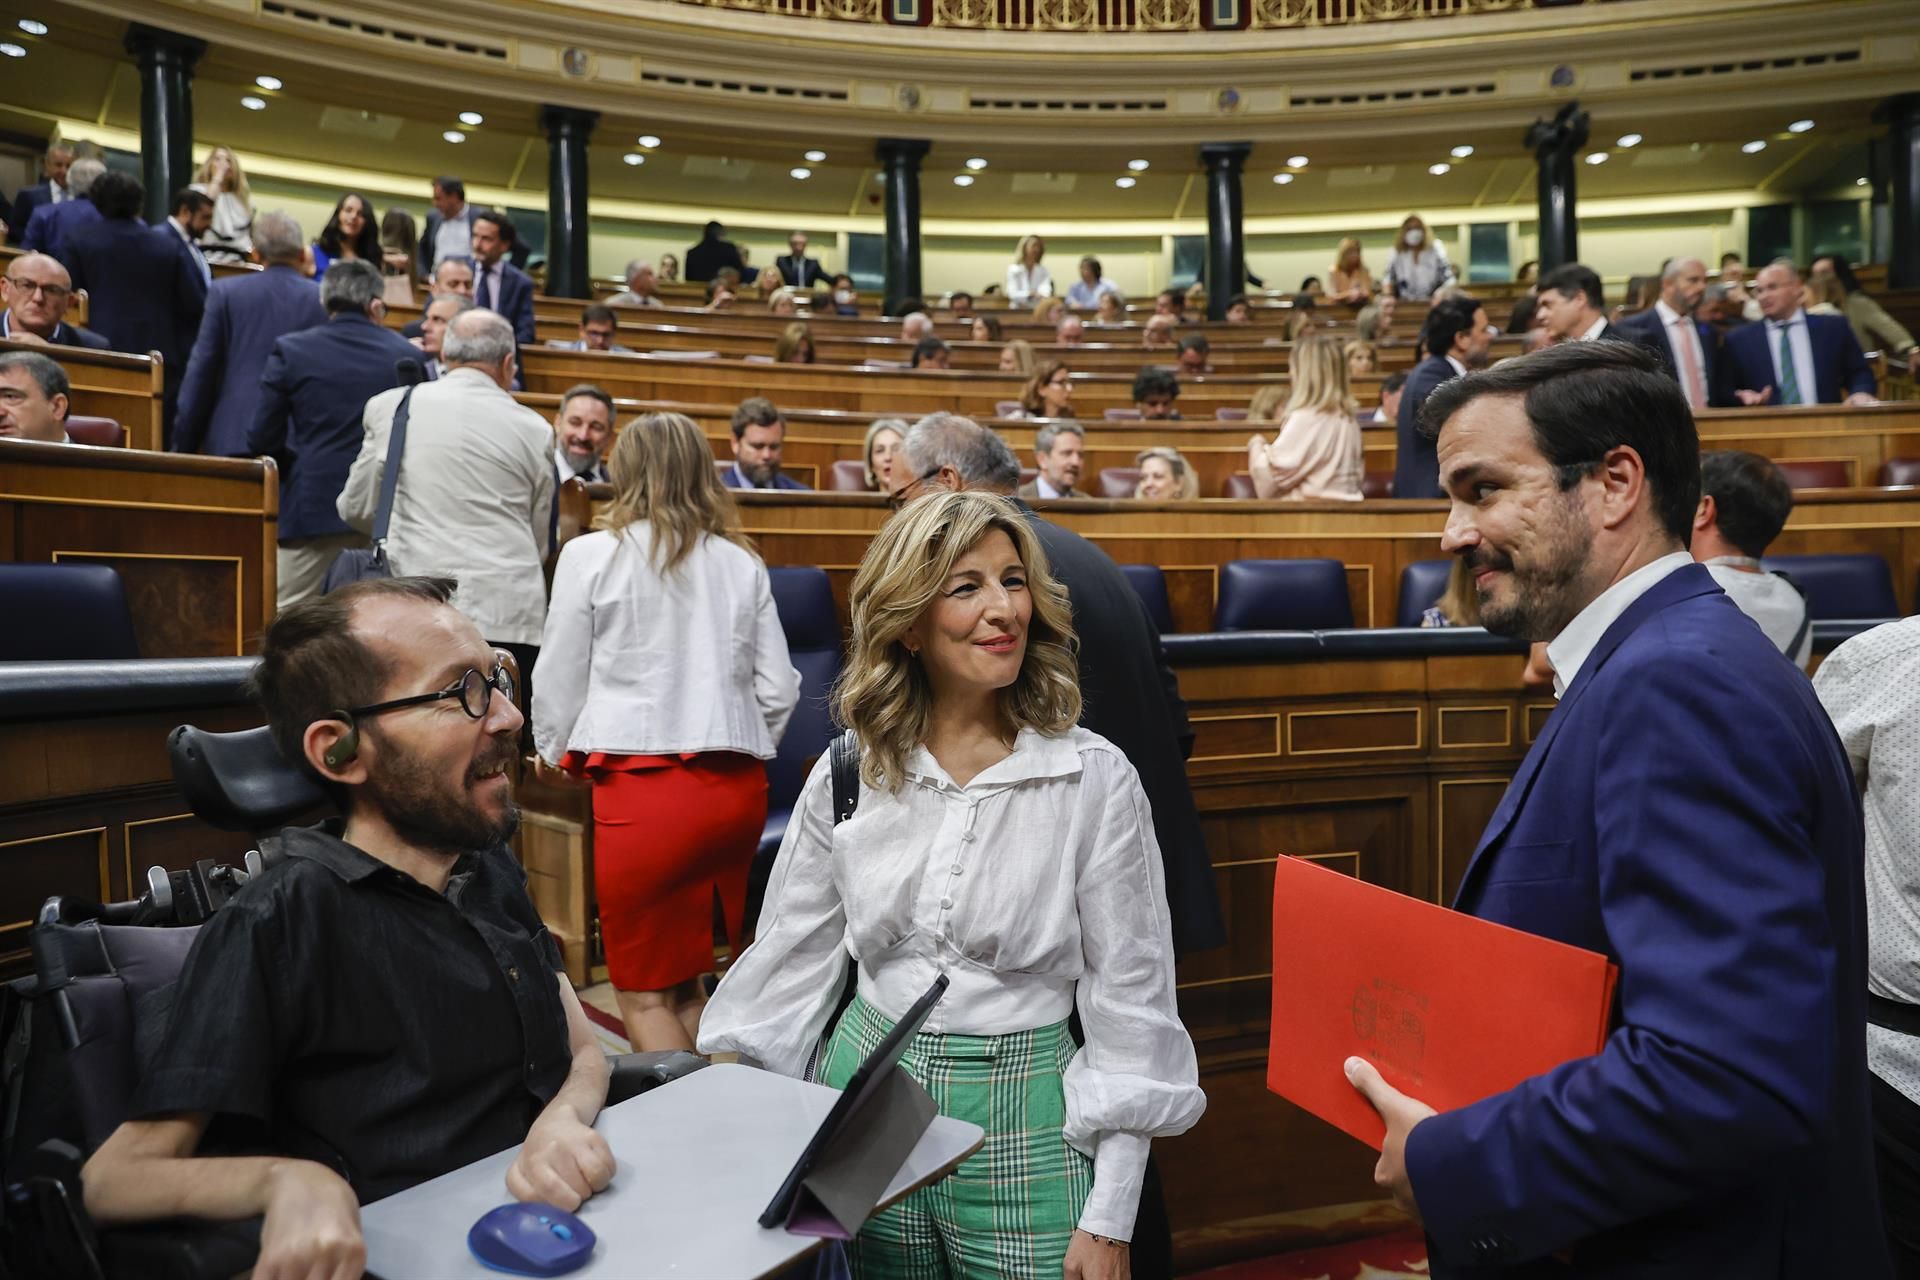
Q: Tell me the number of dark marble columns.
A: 6